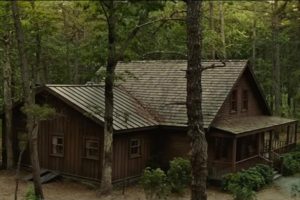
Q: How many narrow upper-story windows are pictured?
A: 2